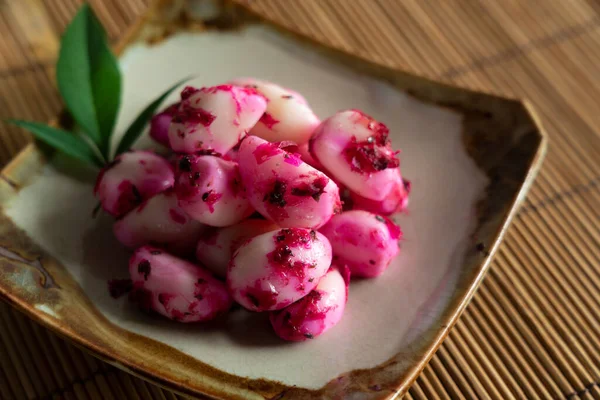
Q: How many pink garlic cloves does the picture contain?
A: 14